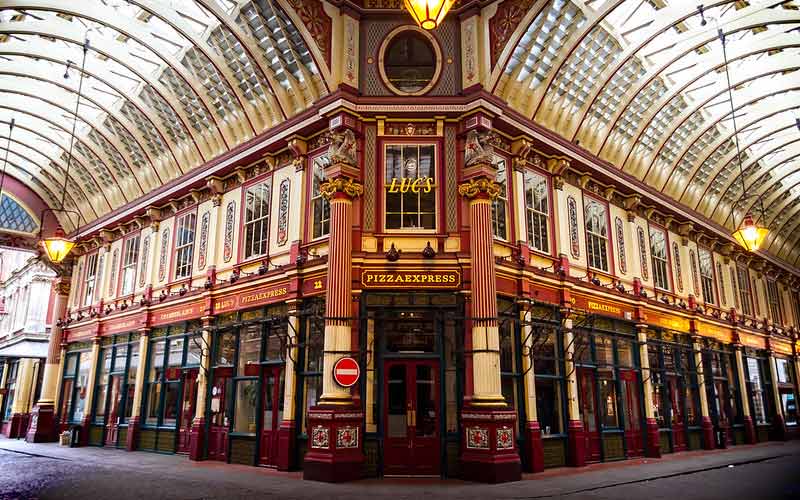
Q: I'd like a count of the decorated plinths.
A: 2